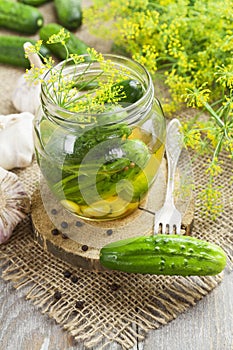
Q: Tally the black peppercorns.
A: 12